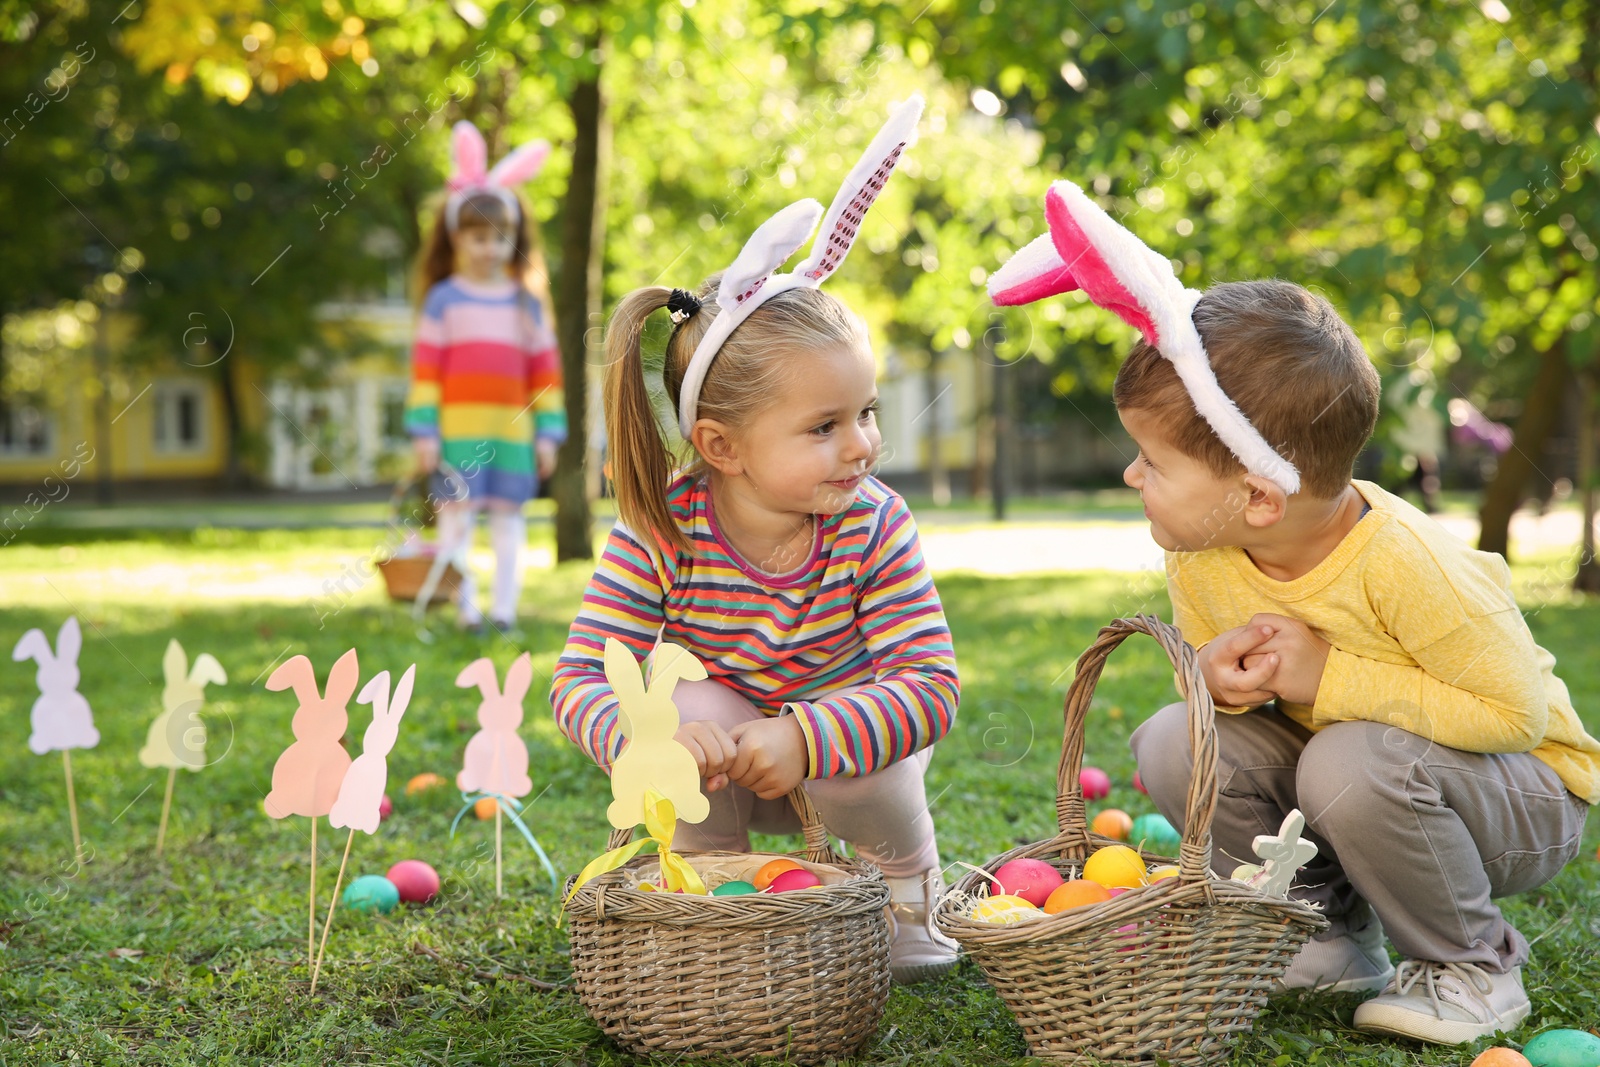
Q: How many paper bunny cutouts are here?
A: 6